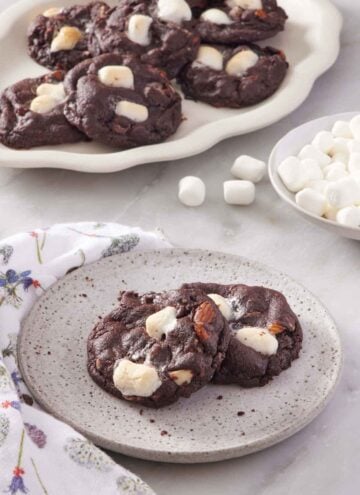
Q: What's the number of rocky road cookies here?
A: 8